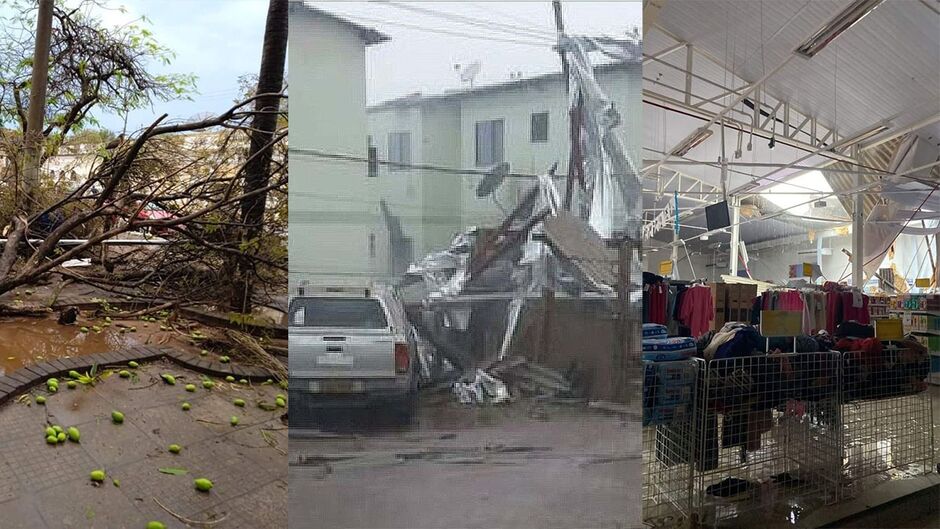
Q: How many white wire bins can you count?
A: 3